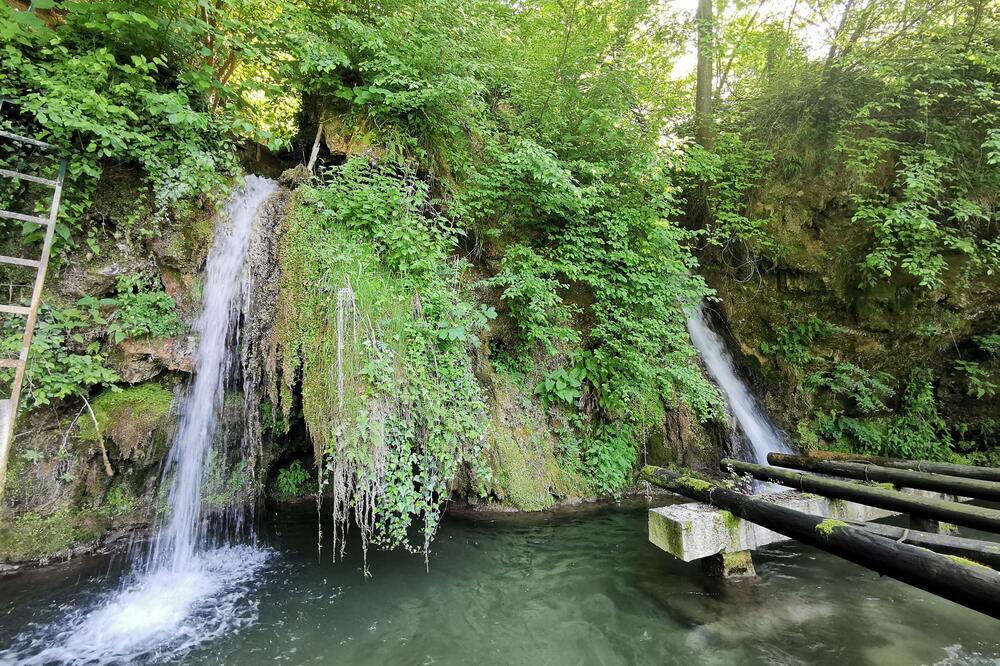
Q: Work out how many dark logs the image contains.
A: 5